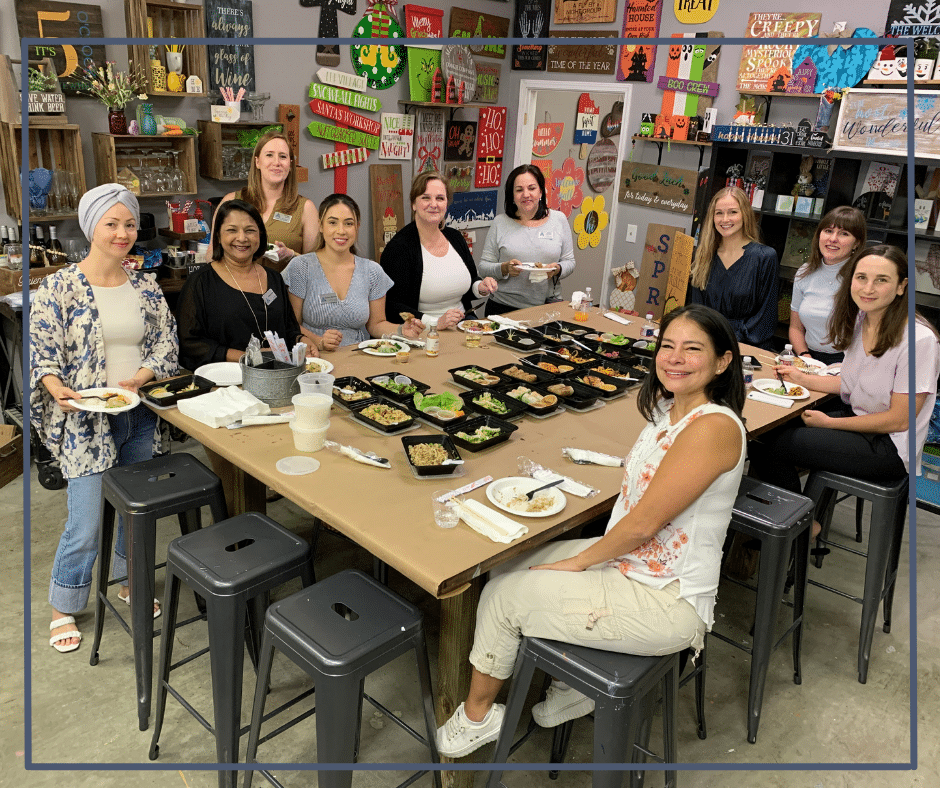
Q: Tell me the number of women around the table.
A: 10